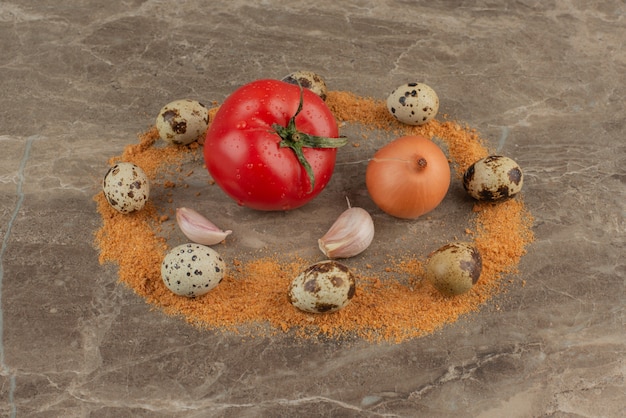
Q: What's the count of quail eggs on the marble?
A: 8